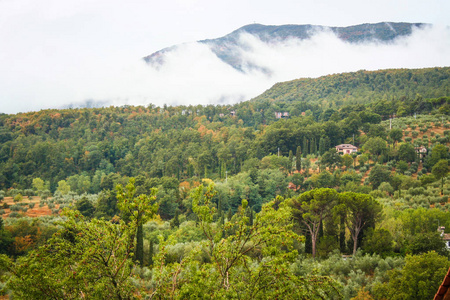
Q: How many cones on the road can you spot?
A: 0